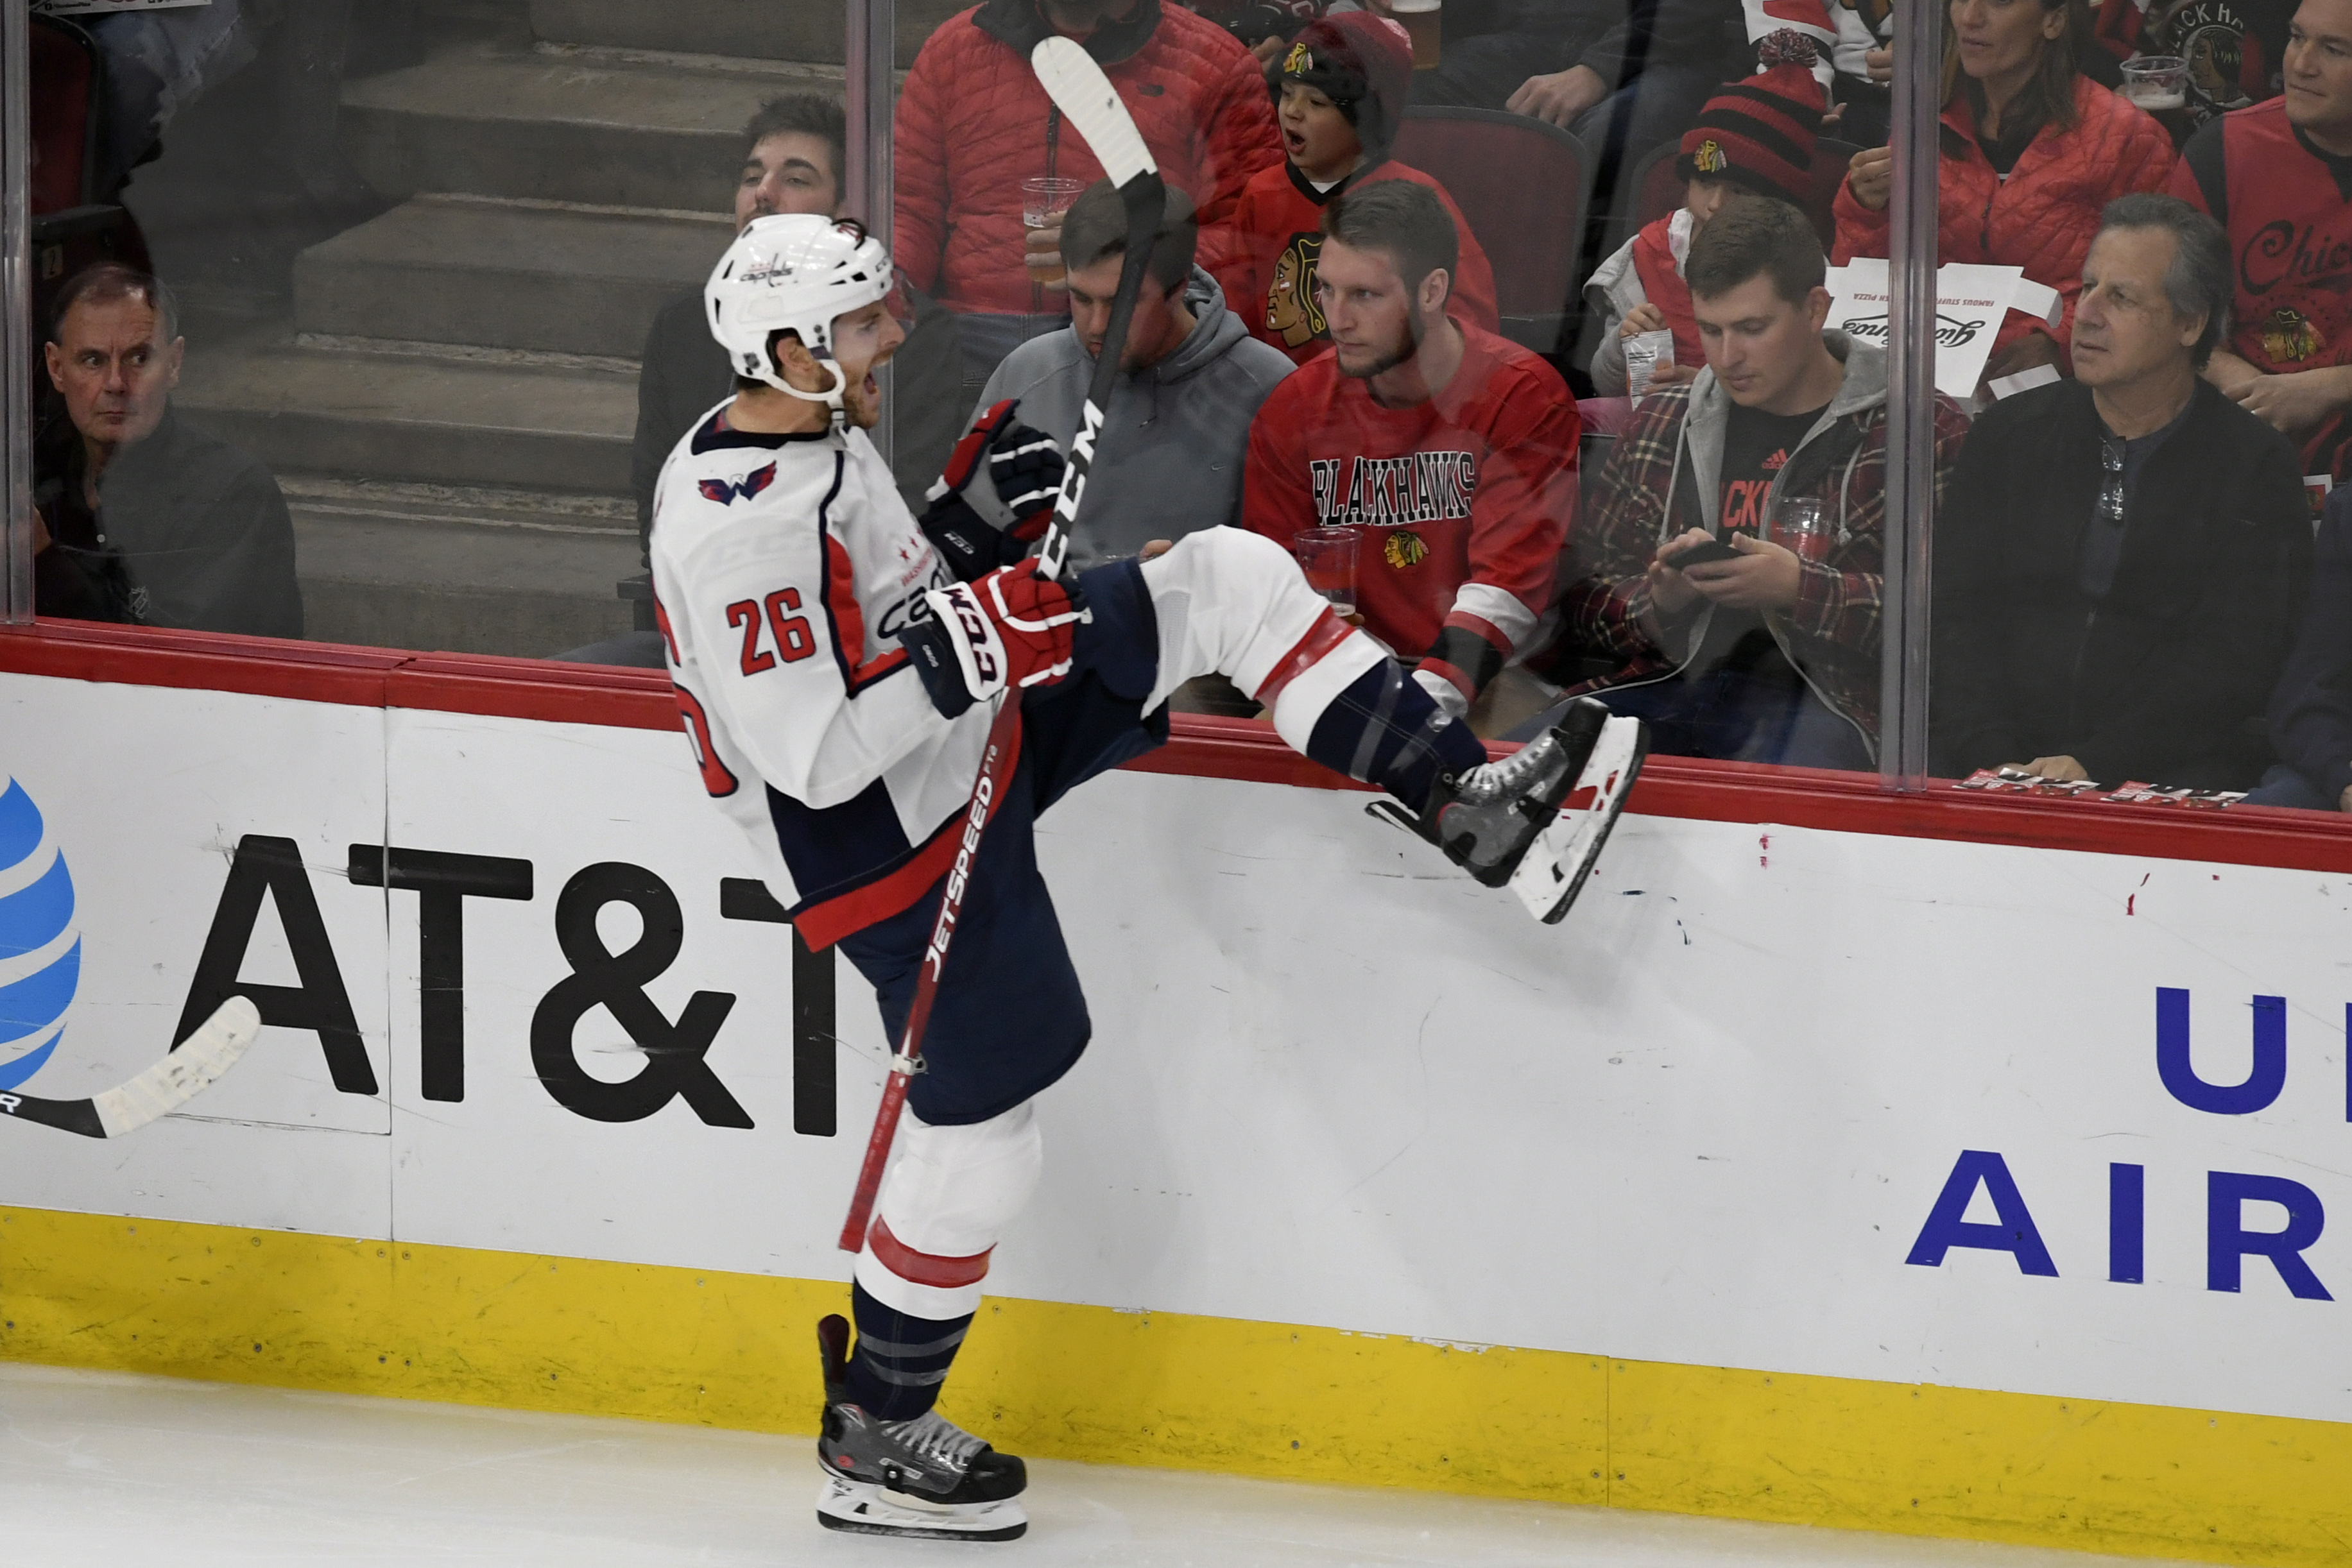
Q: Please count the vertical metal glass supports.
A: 3